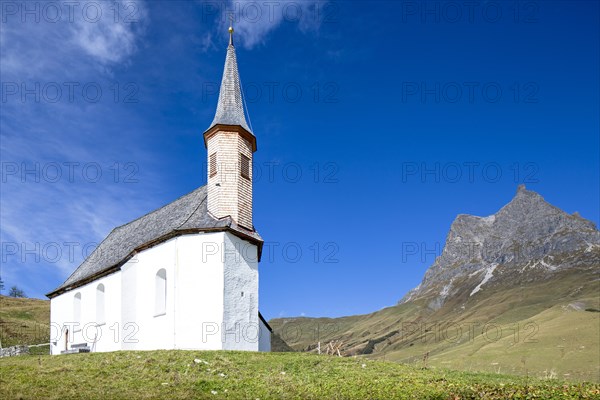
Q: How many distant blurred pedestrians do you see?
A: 0